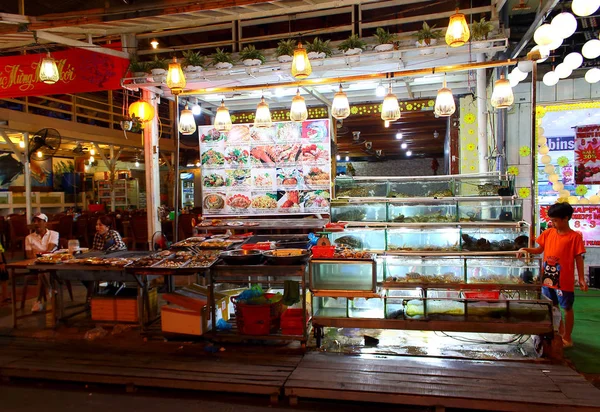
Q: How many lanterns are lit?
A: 13